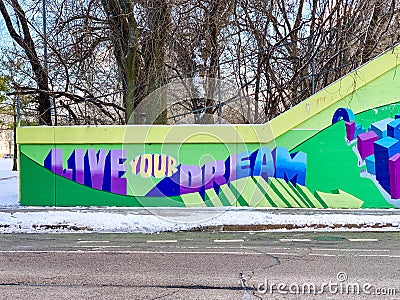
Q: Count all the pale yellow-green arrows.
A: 1